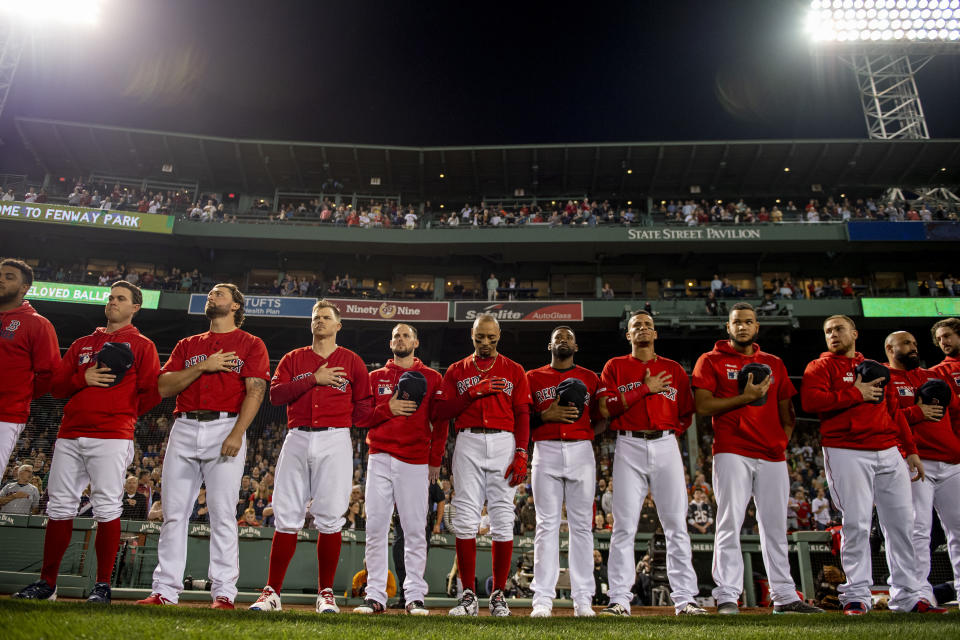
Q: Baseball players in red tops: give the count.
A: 12